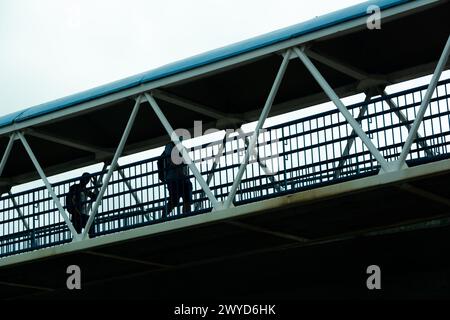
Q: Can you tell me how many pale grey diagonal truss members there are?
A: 7